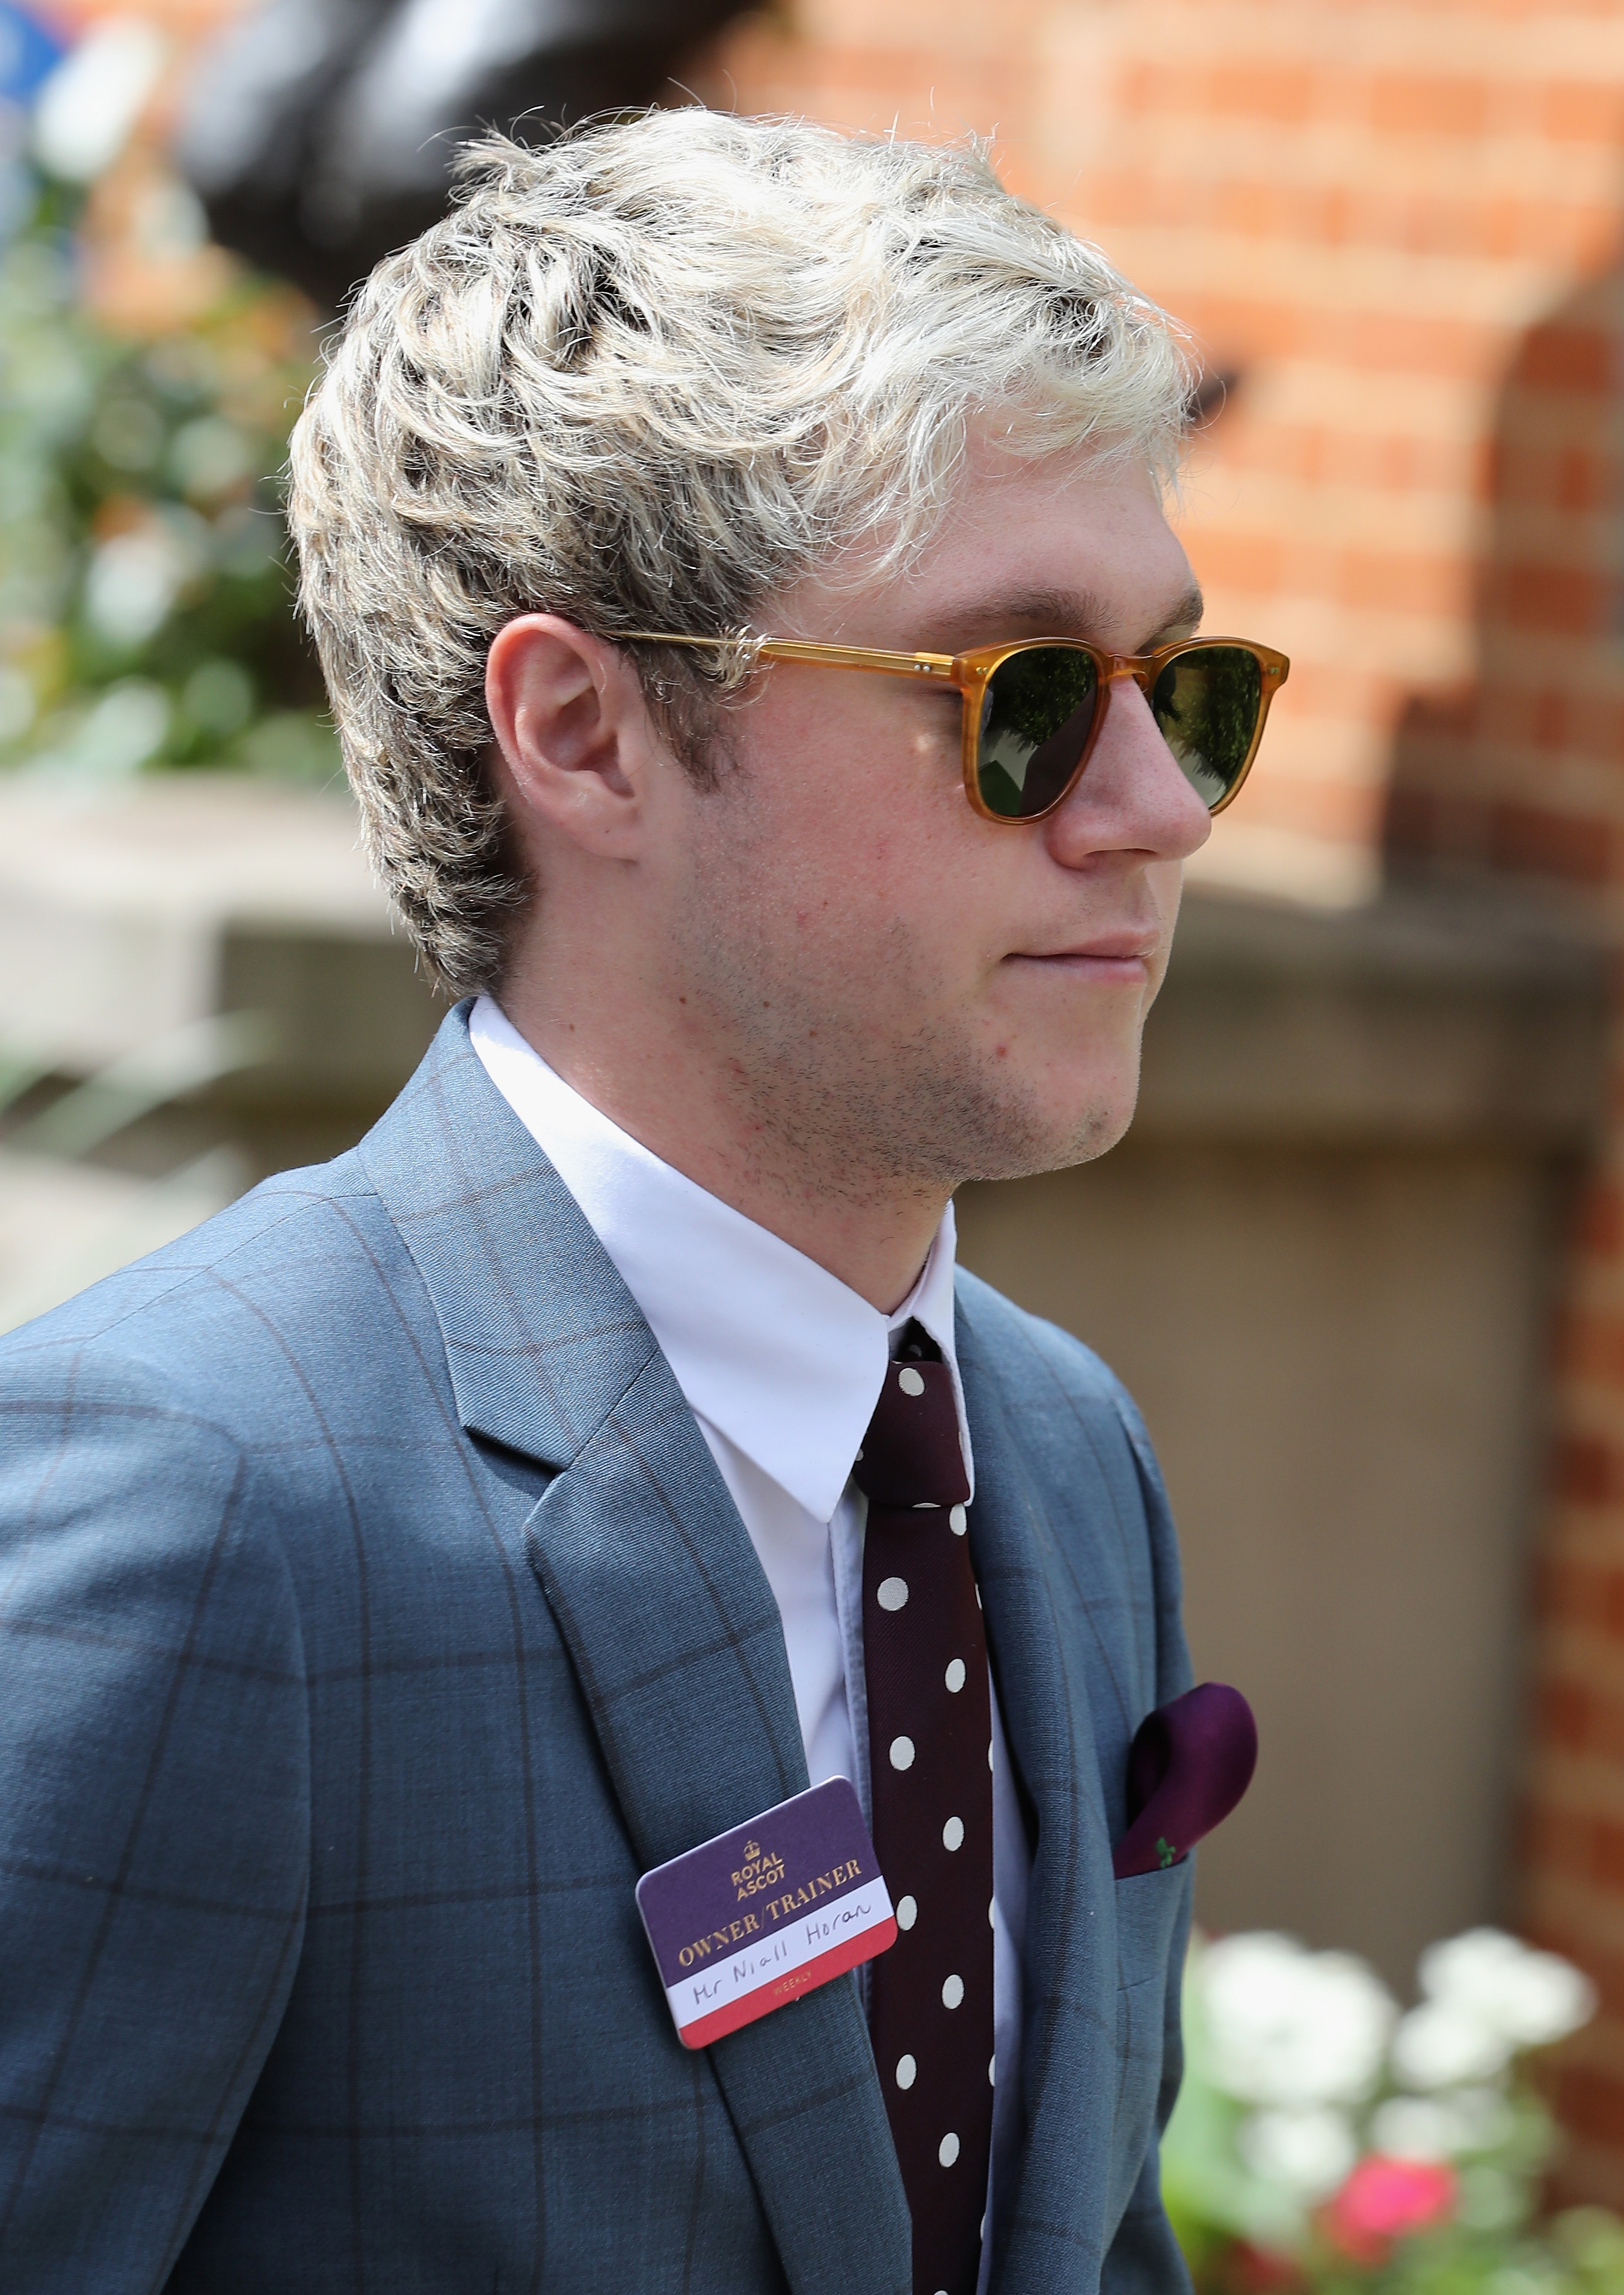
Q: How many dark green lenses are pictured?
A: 2